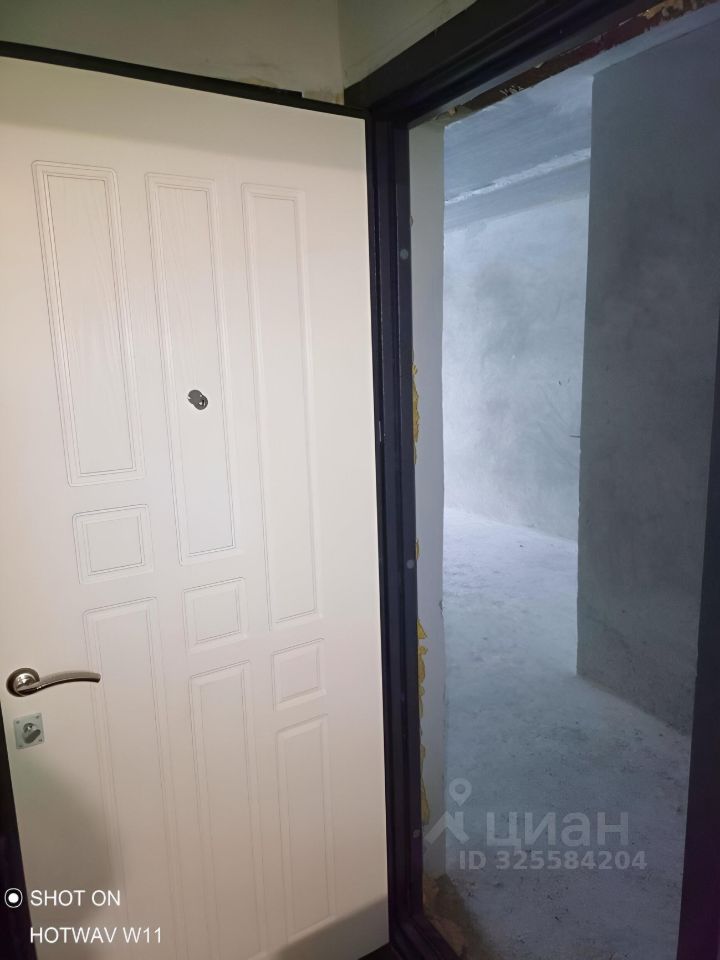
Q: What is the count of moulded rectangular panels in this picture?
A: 9